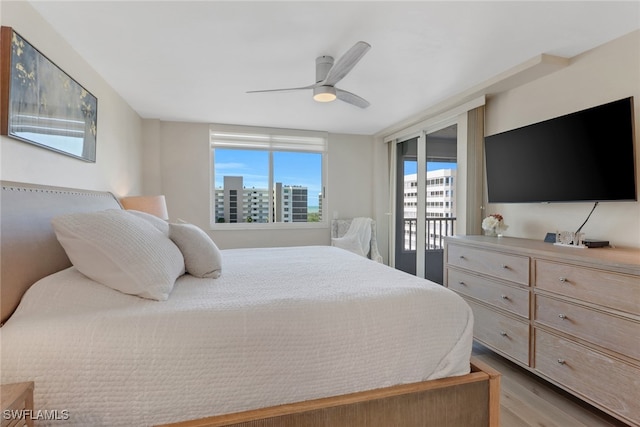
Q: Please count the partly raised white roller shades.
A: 1